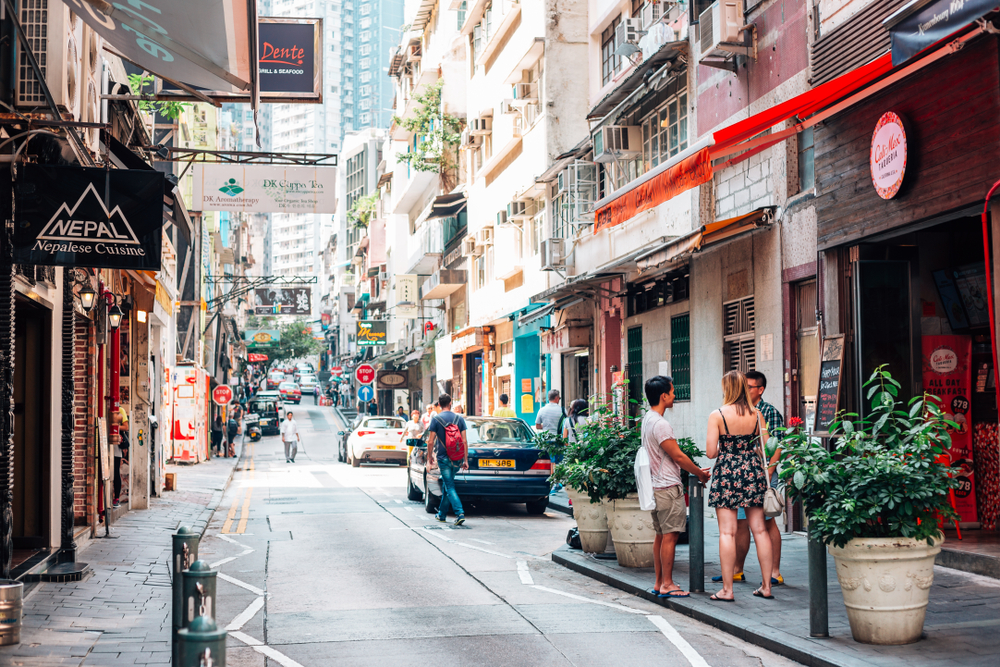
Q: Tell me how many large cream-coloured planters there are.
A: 3